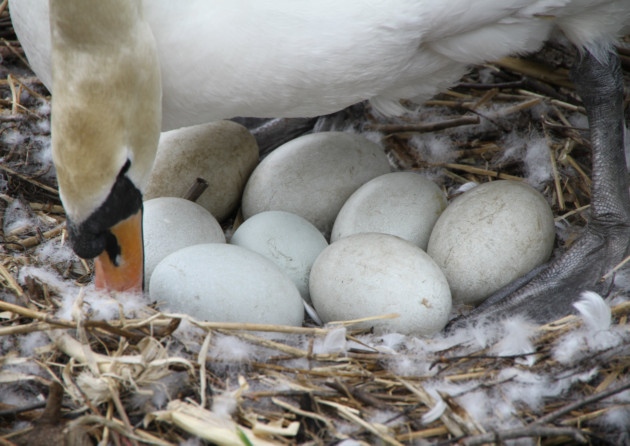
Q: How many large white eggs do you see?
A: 8